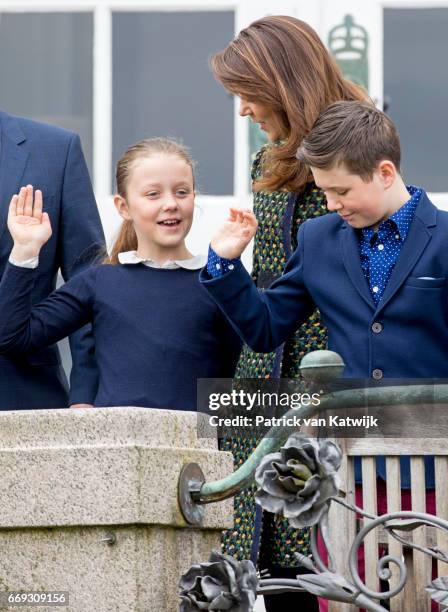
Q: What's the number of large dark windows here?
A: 3